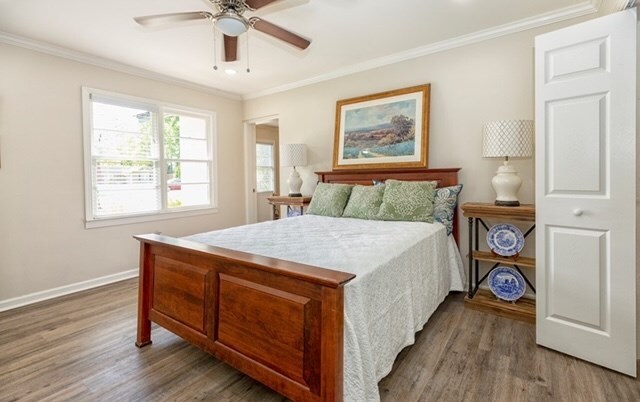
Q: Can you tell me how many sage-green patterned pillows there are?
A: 3